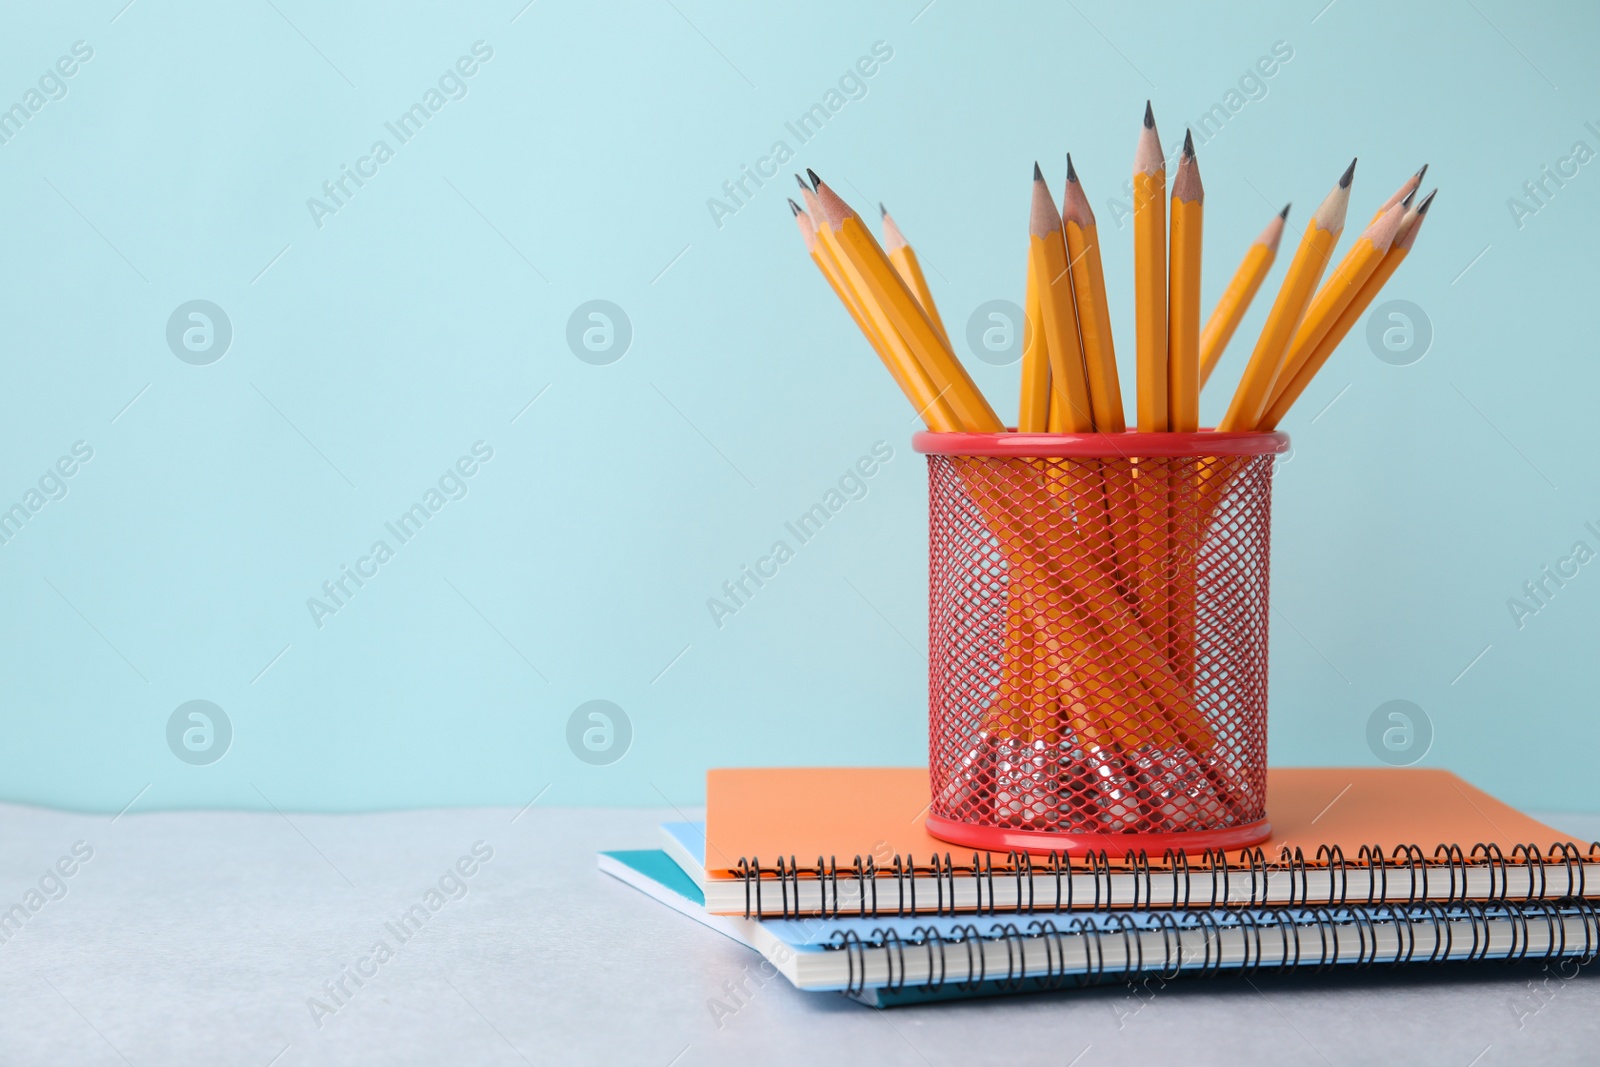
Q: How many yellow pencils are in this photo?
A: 15